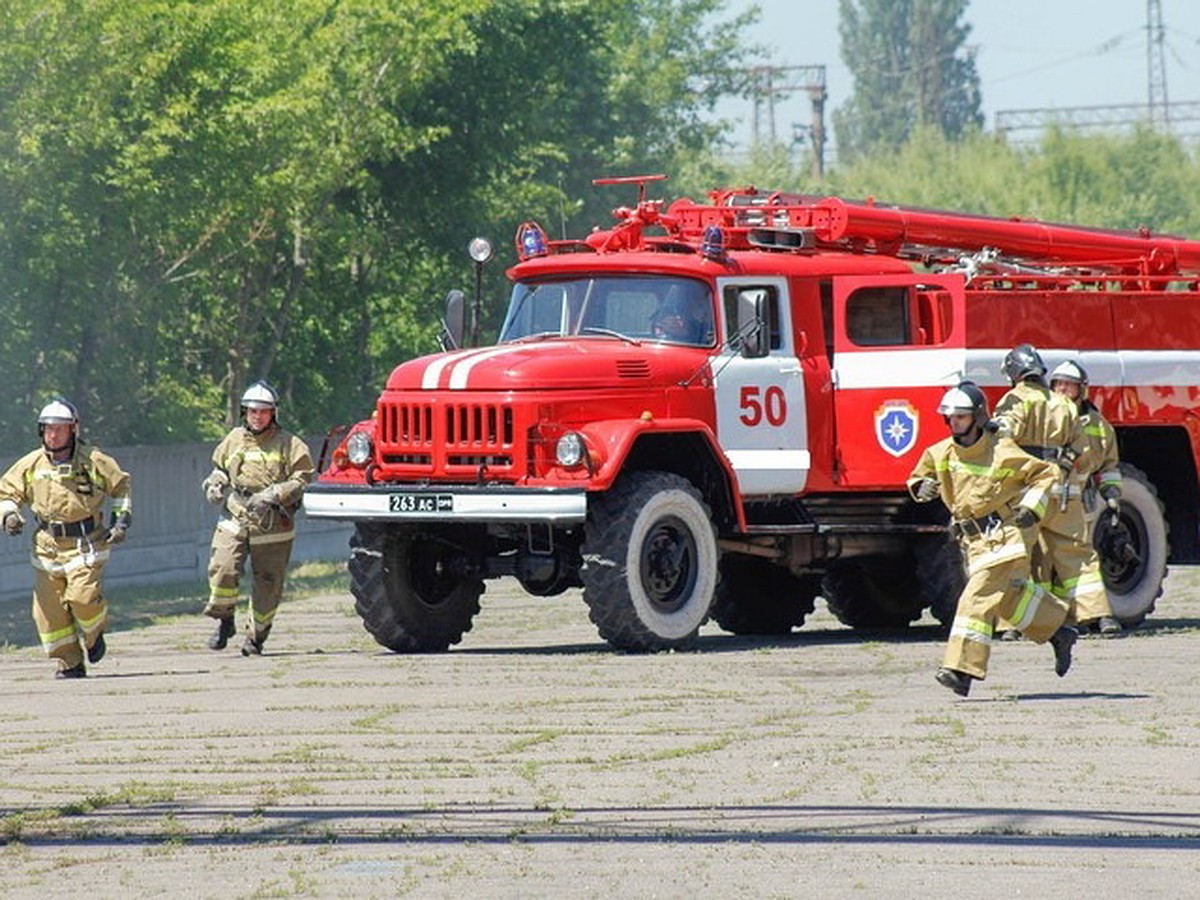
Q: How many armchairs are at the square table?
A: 0